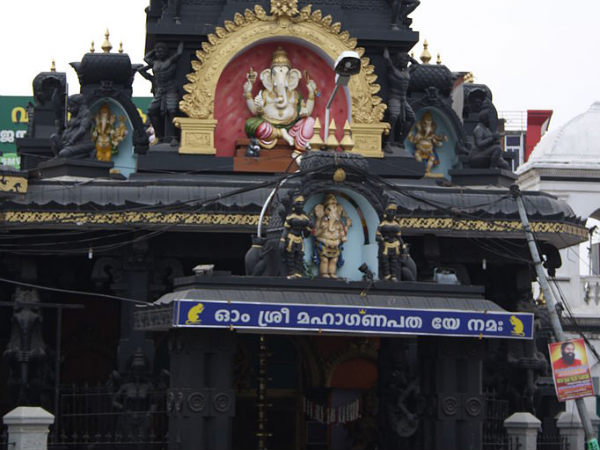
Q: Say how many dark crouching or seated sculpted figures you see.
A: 2